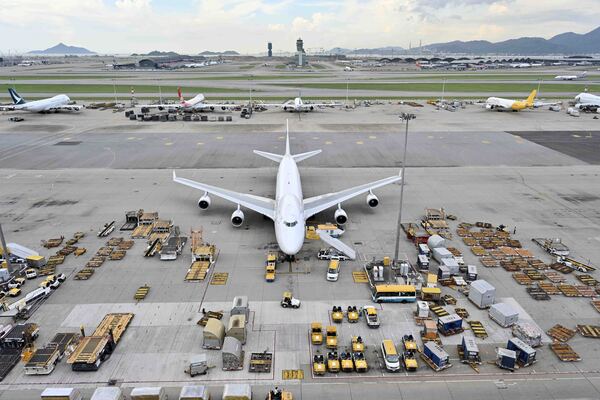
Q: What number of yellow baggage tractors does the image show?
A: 11